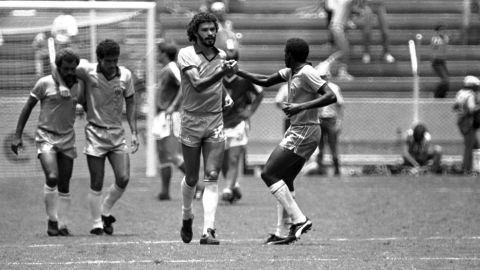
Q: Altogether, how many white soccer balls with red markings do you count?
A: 0